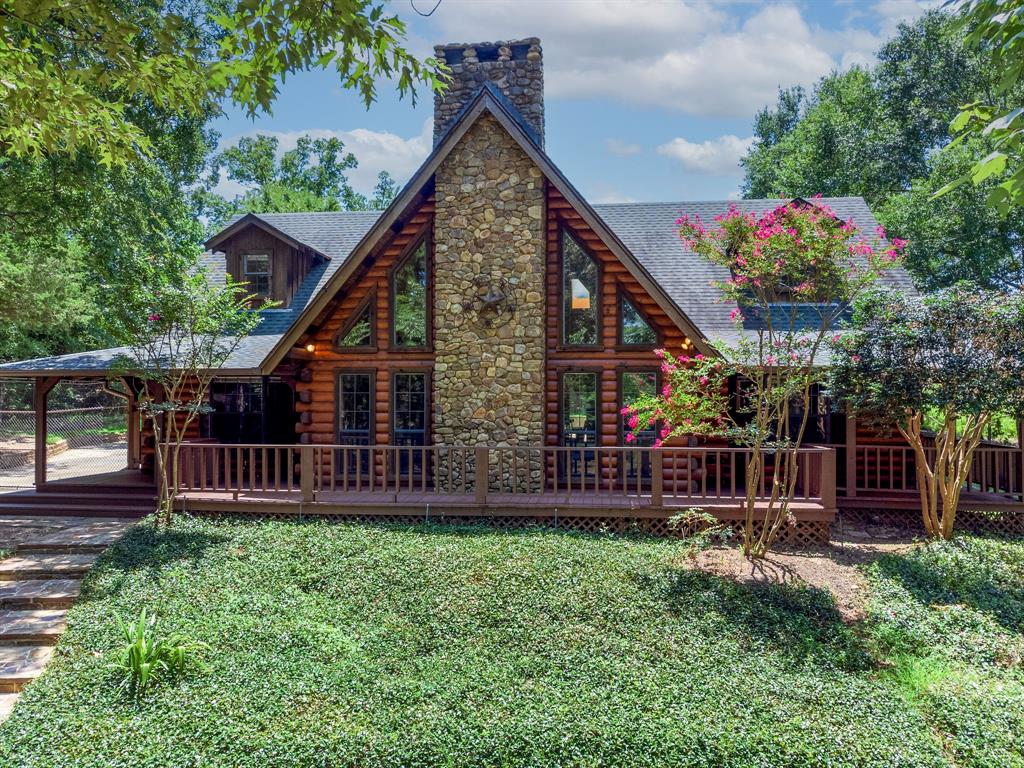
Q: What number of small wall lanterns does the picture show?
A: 2